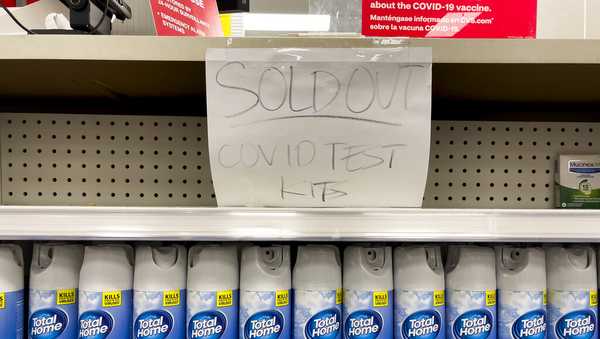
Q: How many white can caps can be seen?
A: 12